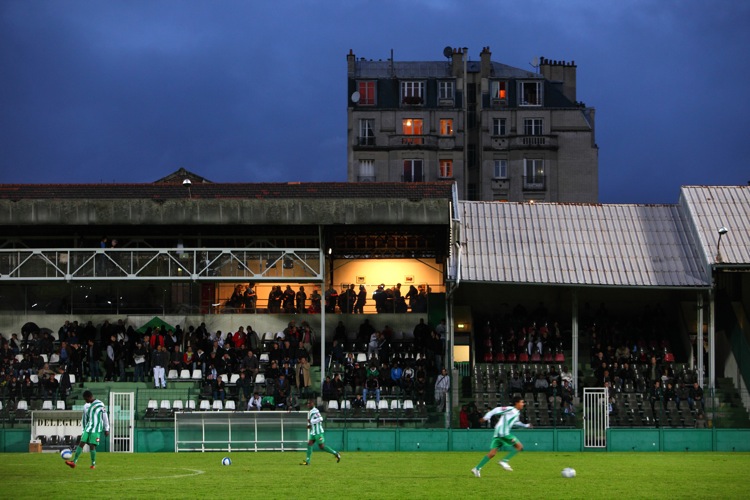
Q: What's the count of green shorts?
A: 3